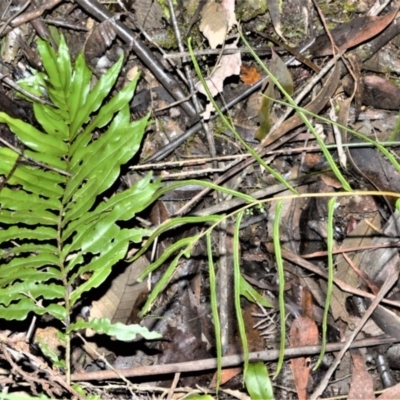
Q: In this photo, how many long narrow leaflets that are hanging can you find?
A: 4